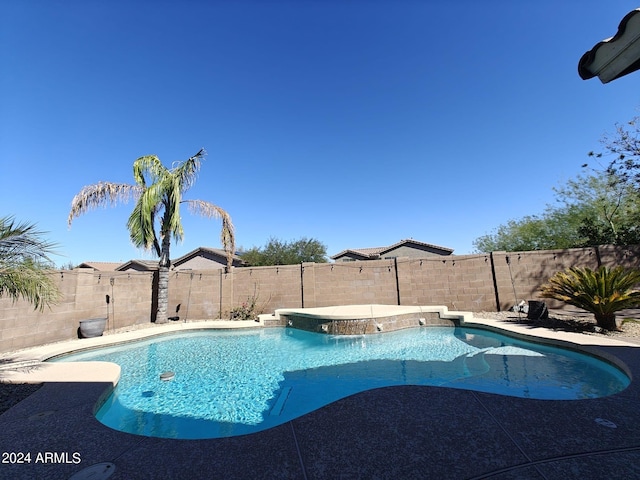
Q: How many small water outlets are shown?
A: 4